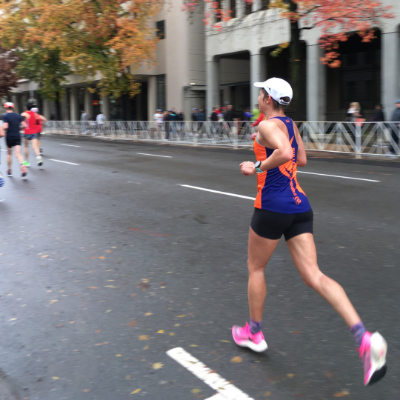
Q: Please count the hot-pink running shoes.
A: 2